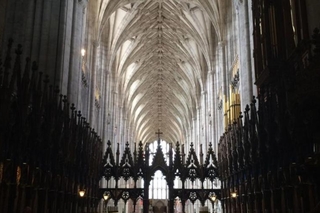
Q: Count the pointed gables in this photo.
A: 7